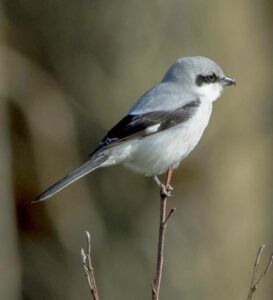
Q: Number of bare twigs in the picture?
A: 3